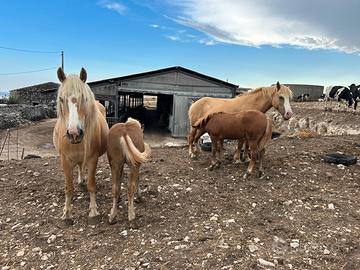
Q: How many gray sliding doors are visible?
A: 1